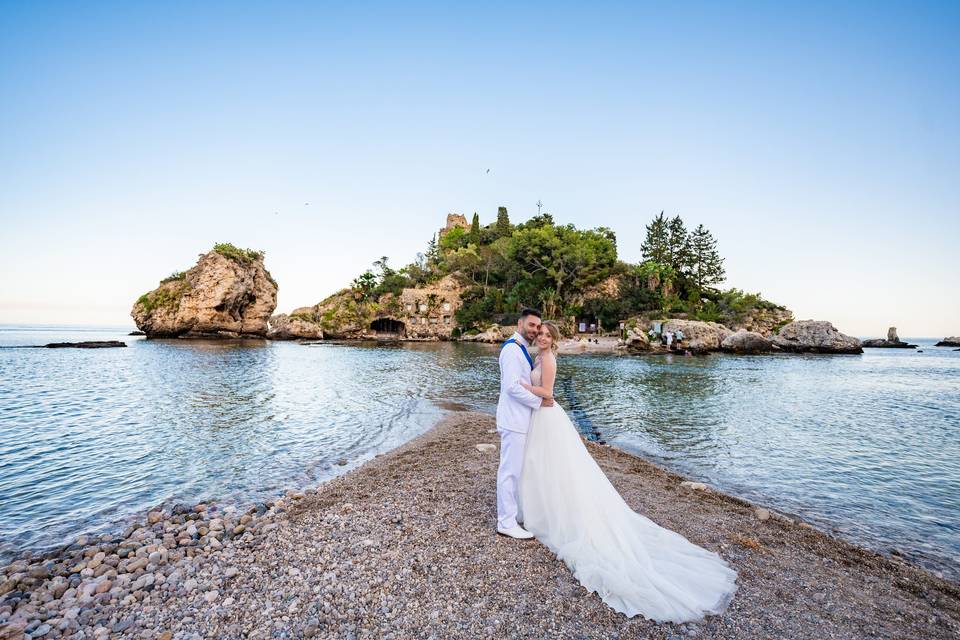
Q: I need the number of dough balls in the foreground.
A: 0